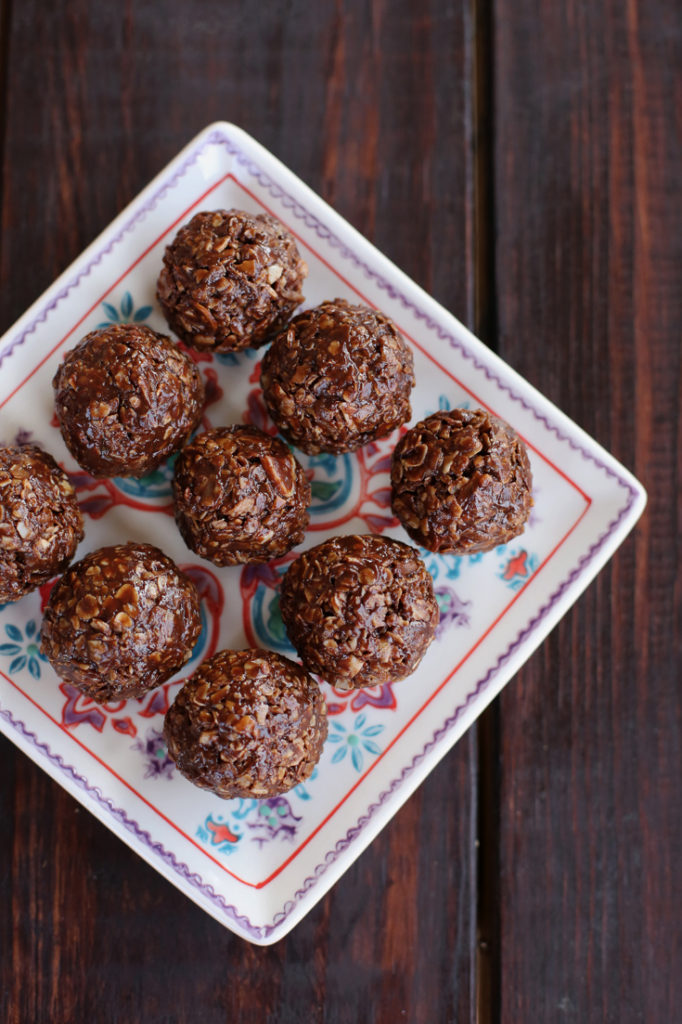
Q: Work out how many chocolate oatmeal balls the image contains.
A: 9